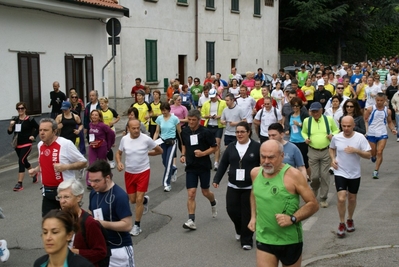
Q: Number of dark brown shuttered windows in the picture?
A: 2